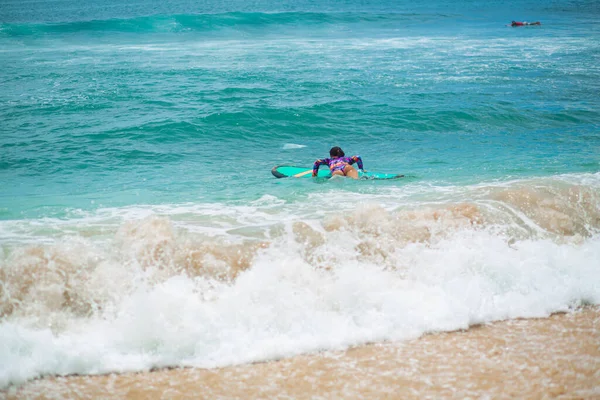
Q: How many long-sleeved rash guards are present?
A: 1